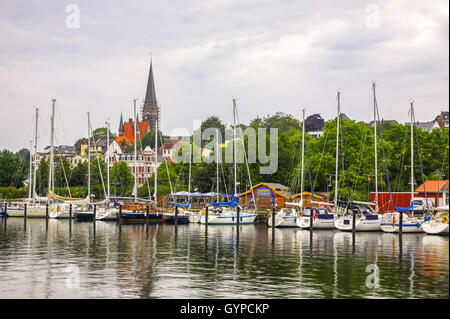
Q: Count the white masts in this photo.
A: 15